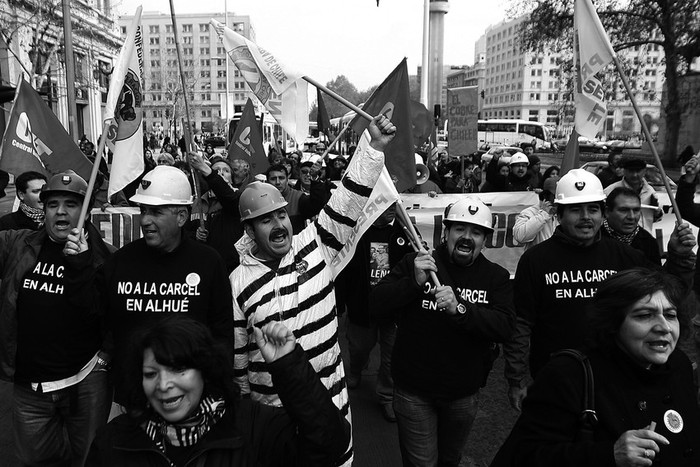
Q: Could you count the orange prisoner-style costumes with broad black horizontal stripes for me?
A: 0